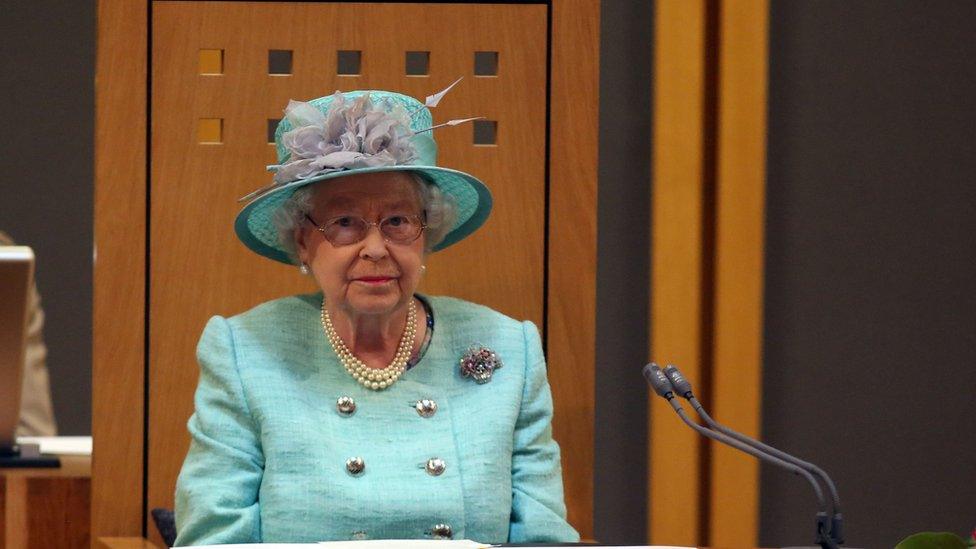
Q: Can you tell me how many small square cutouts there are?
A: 8